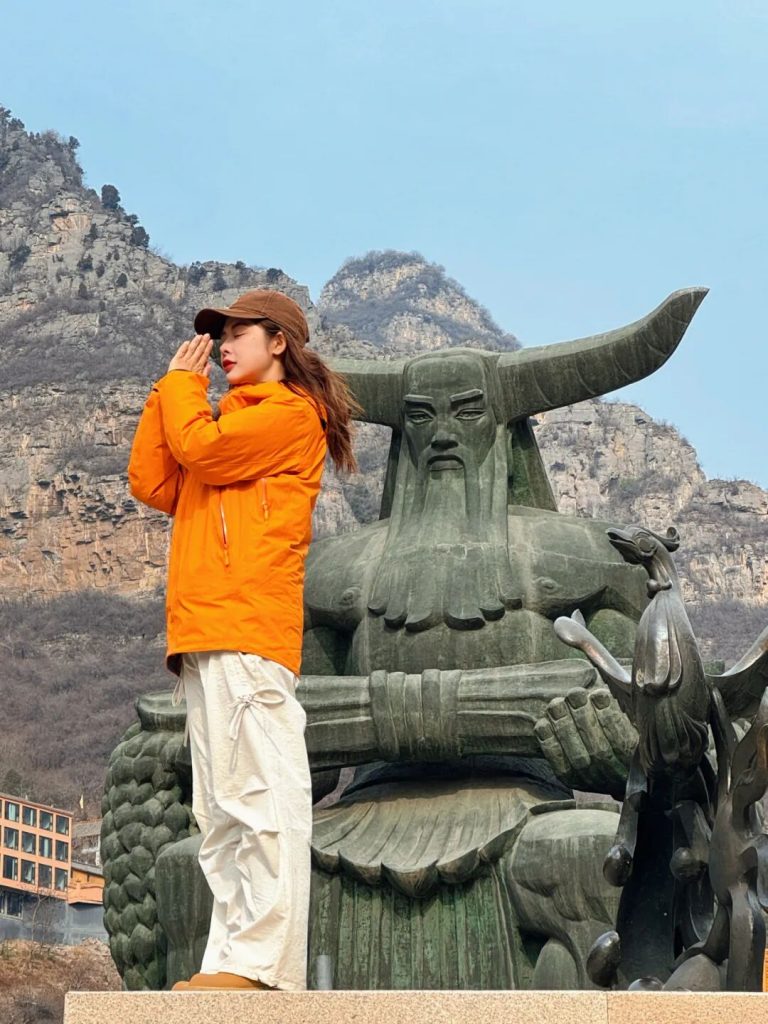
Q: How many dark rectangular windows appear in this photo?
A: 12